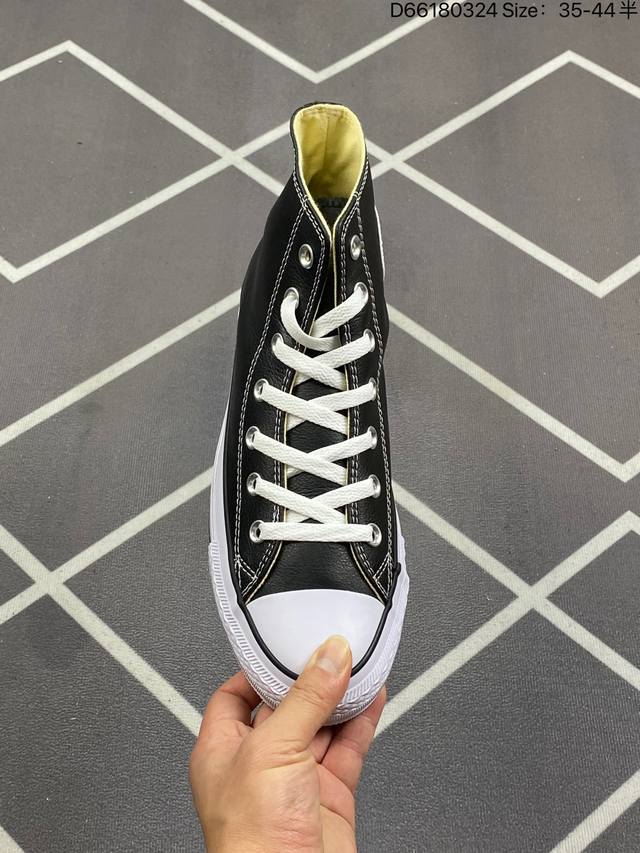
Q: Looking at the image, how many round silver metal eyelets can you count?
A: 14